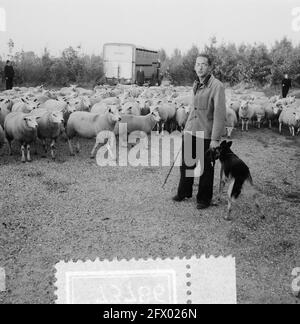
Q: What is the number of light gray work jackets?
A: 1